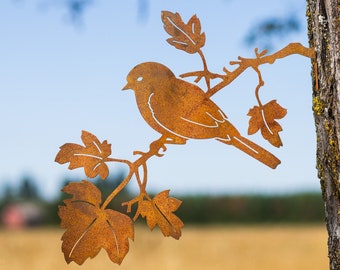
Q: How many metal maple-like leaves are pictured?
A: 5